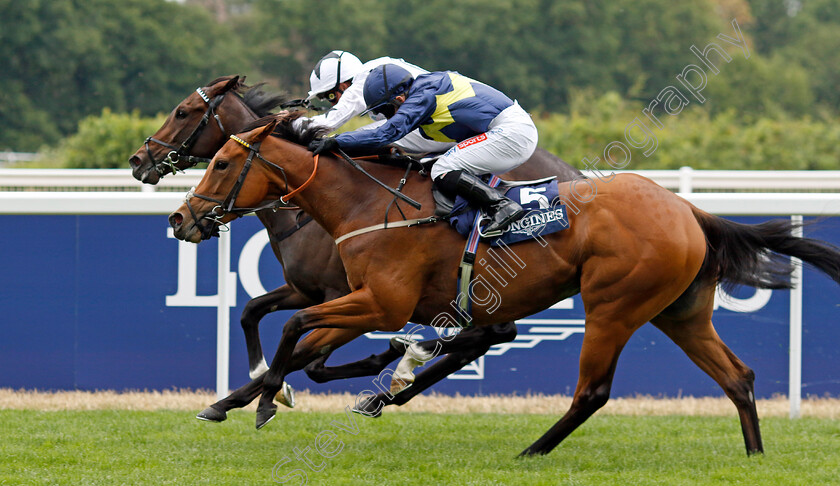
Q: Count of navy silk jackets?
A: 1